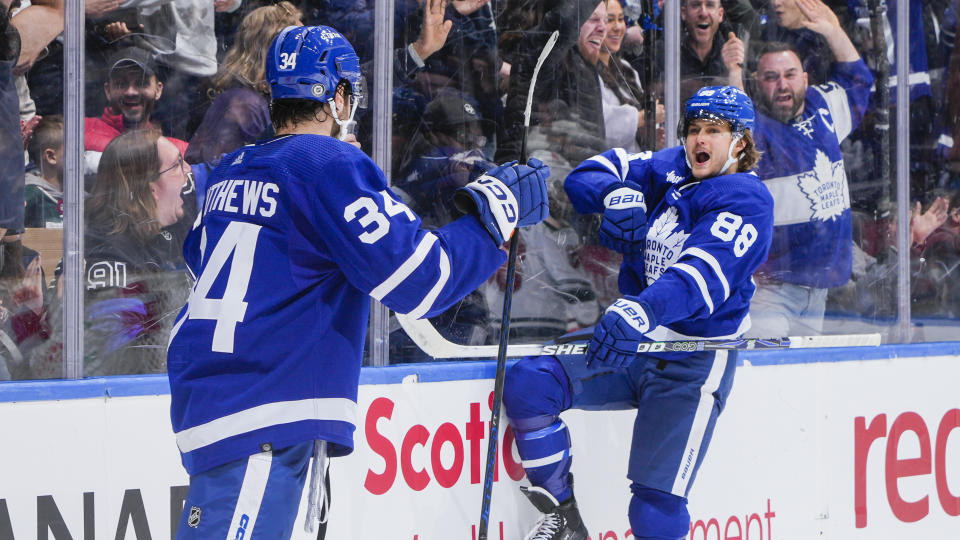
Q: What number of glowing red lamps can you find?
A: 0